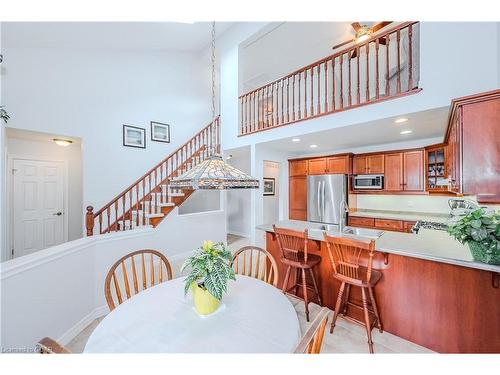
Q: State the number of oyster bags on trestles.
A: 0